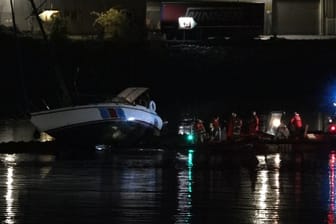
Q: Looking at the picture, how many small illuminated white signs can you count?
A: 1